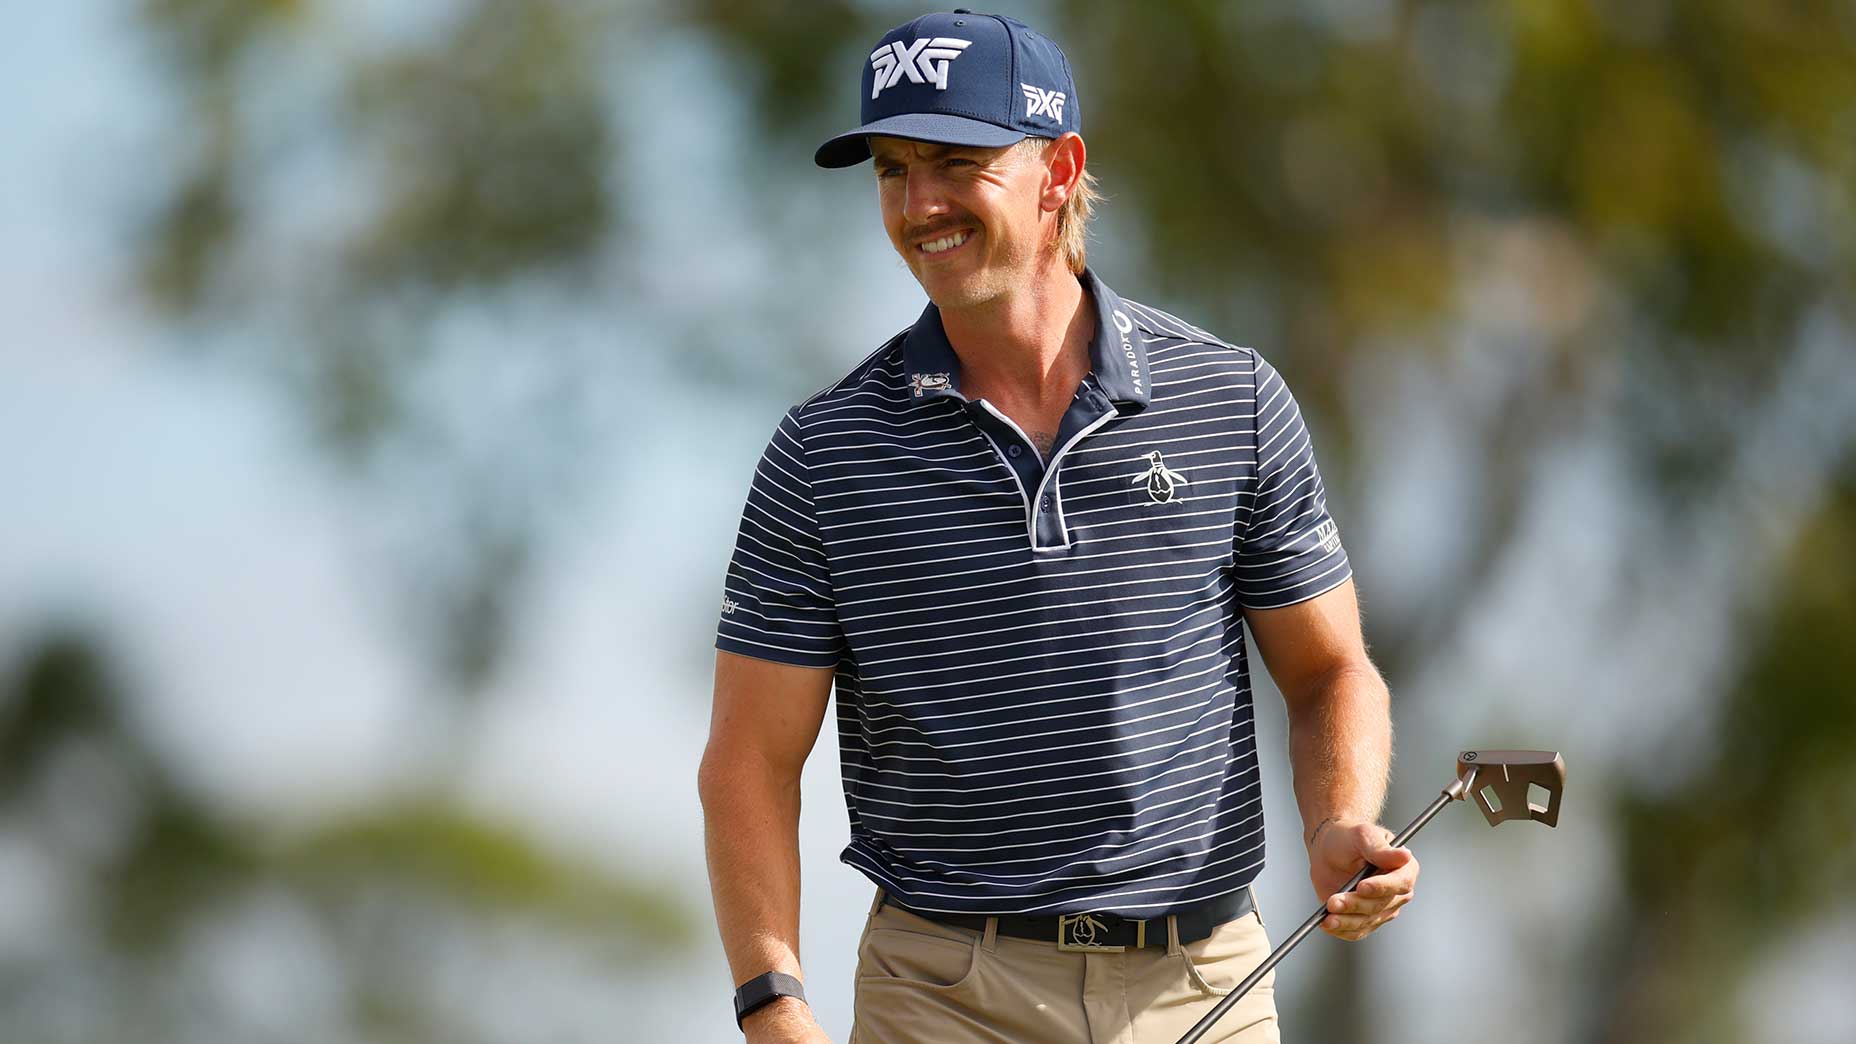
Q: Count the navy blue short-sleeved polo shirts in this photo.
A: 1